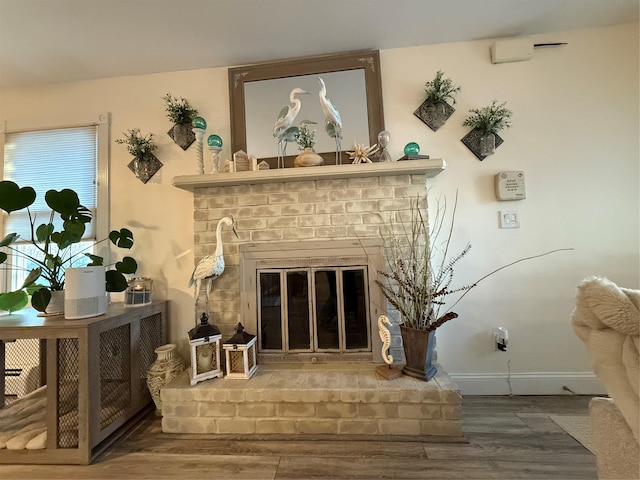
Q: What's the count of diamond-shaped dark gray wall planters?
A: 4